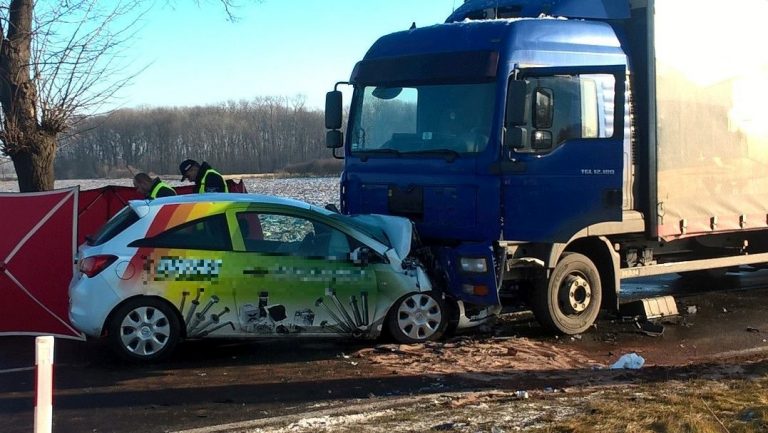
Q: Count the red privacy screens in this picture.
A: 2